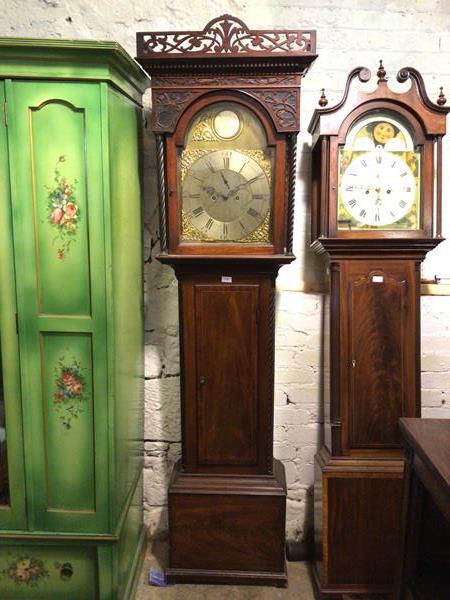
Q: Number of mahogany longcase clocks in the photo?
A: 2